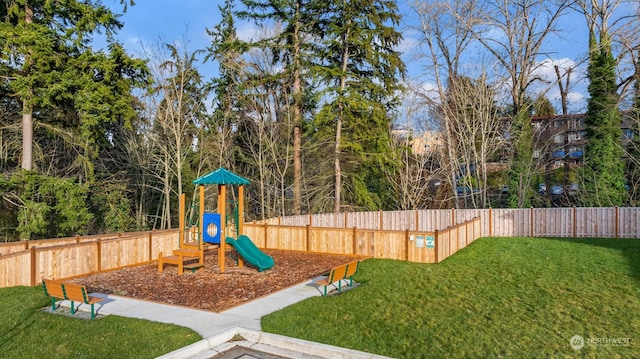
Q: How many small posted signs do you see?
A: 2